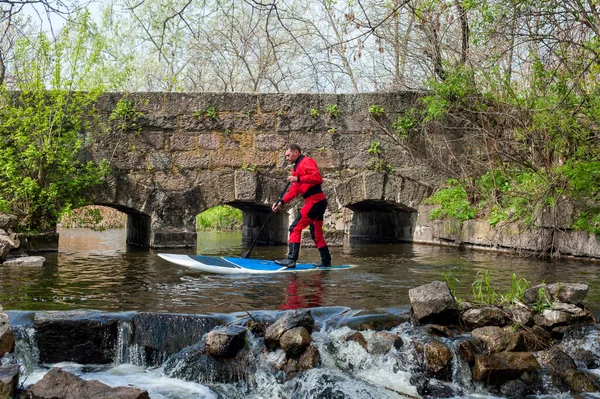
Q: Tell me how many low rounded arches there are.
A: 3